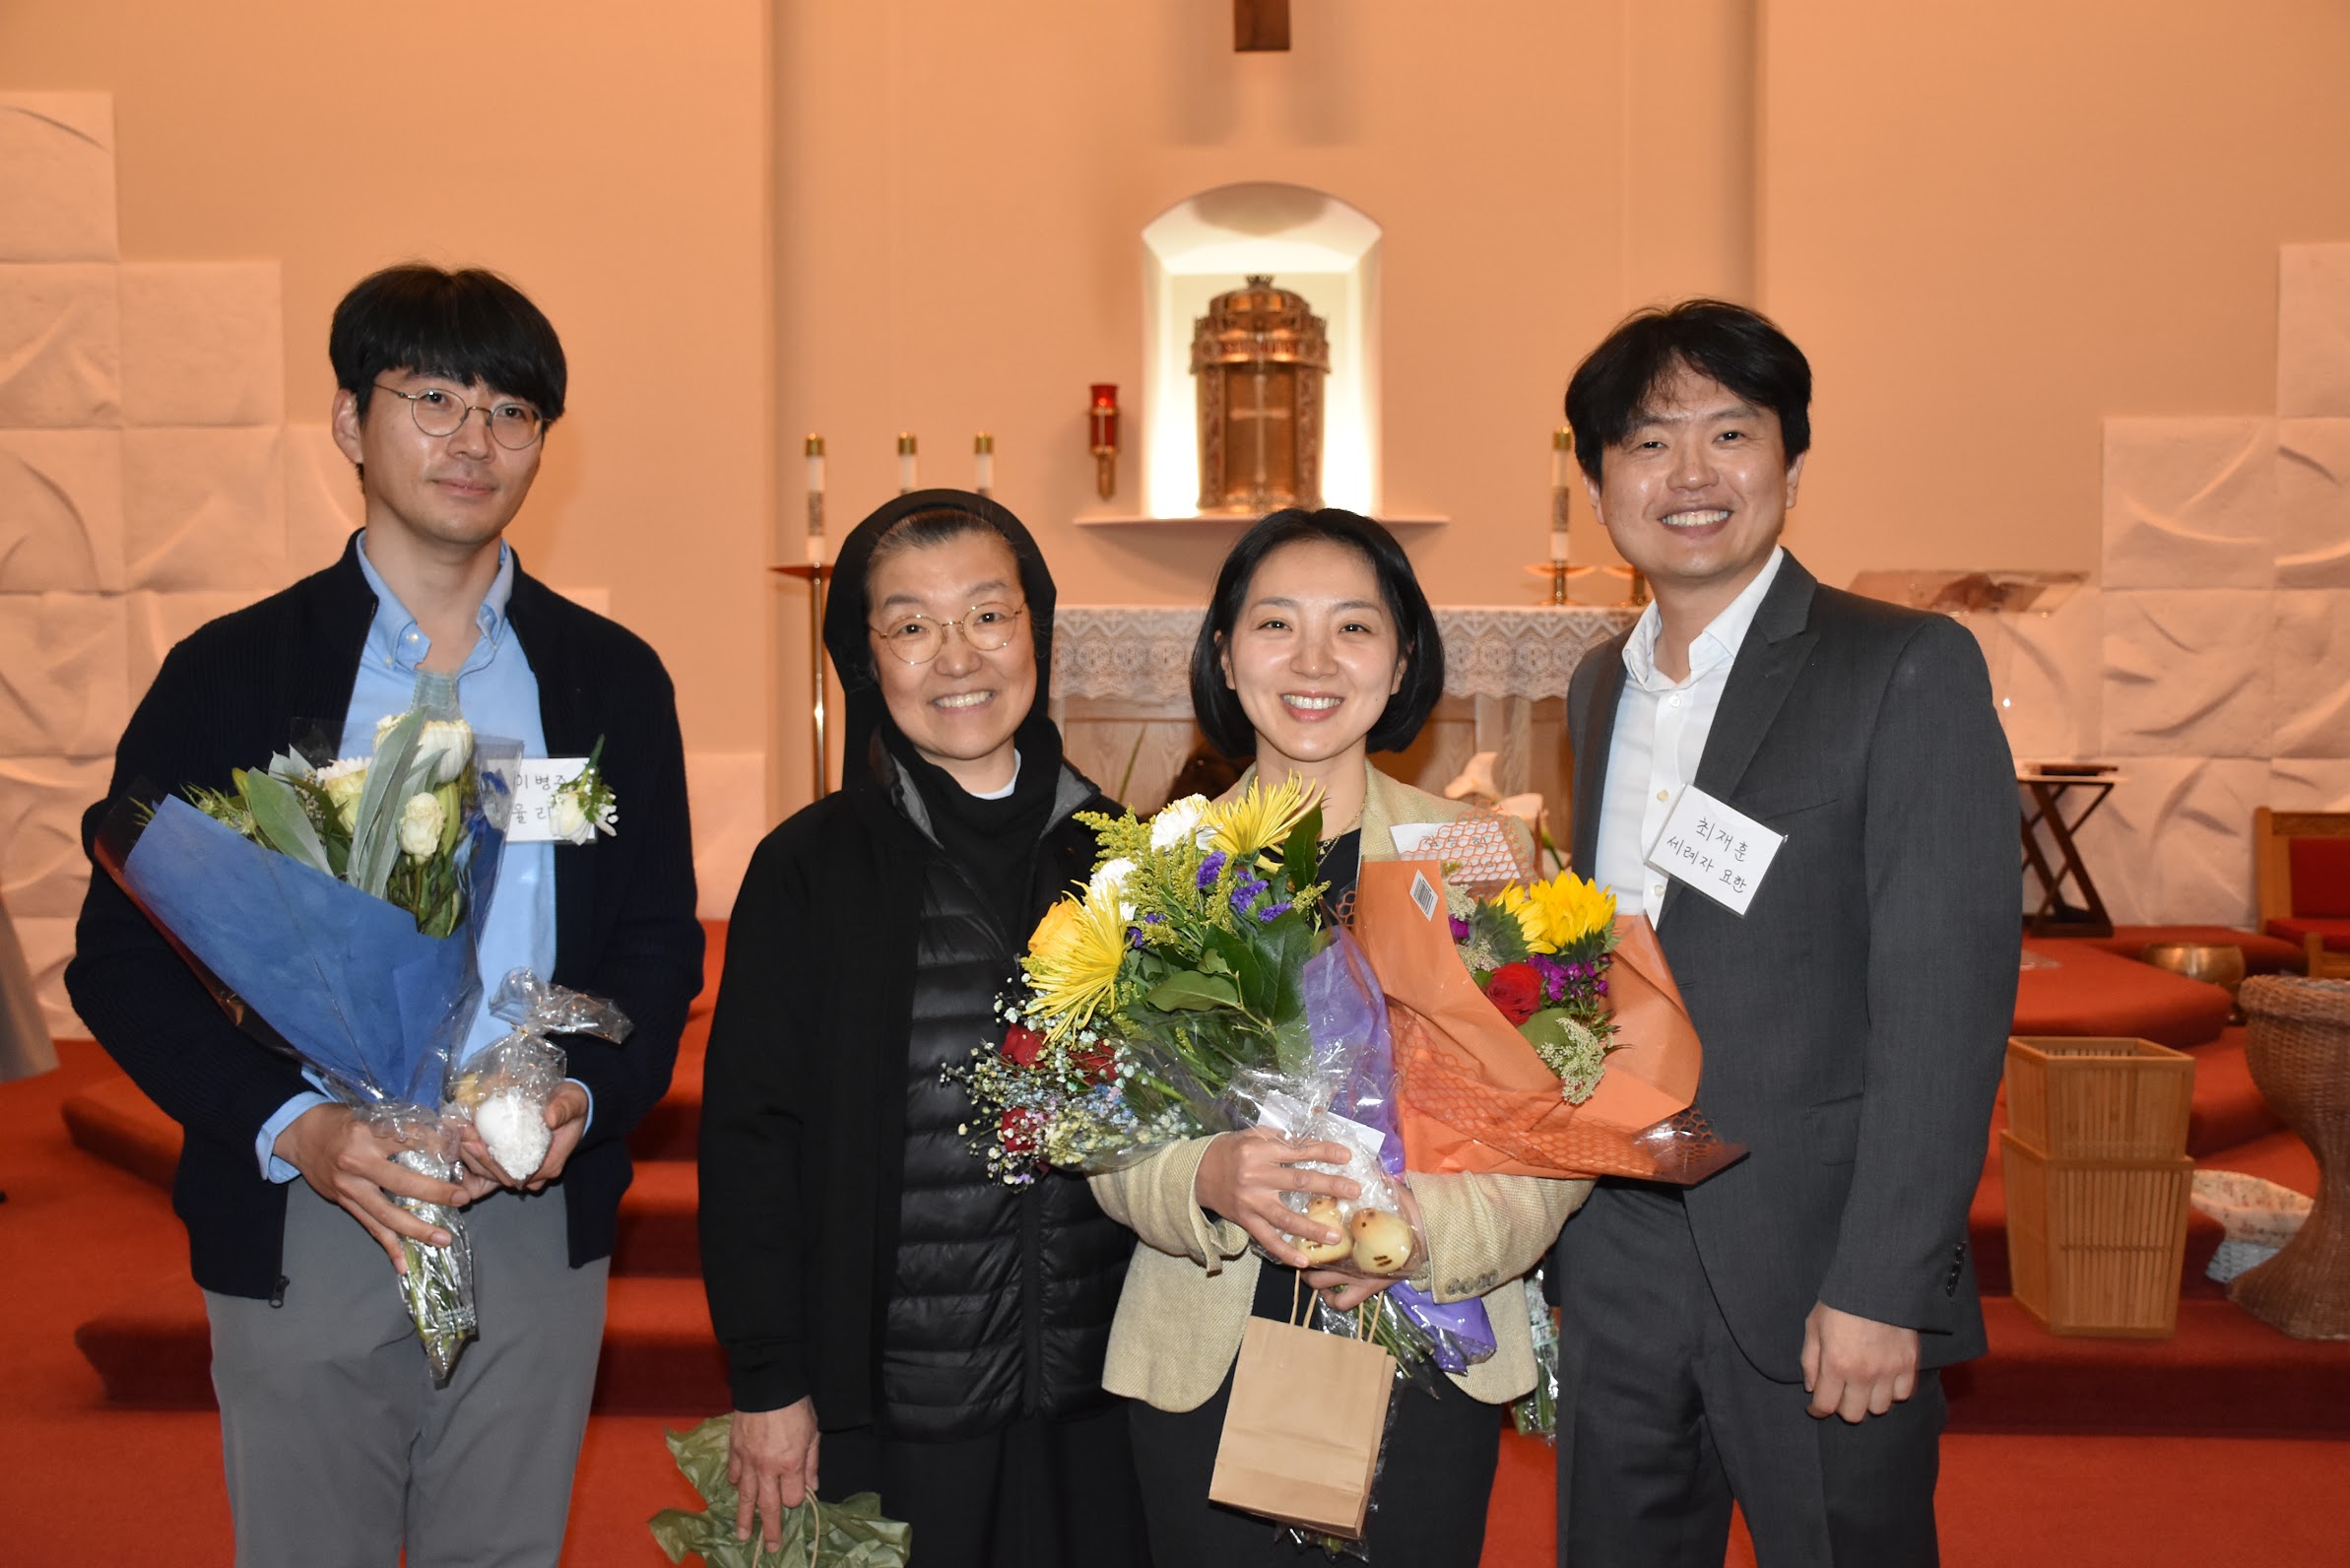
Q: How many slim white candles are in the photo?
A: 4